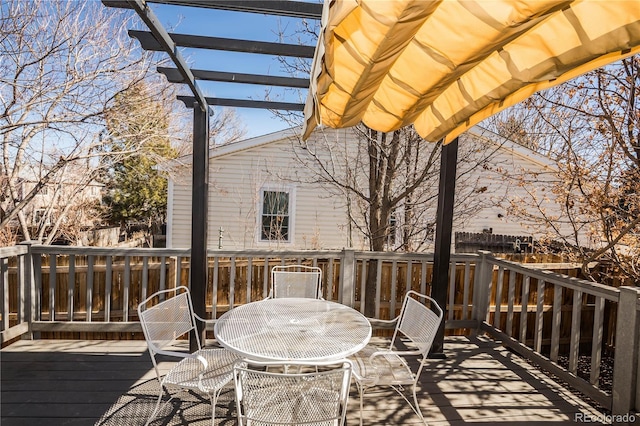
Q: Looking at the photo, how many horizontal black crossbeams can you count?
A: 4